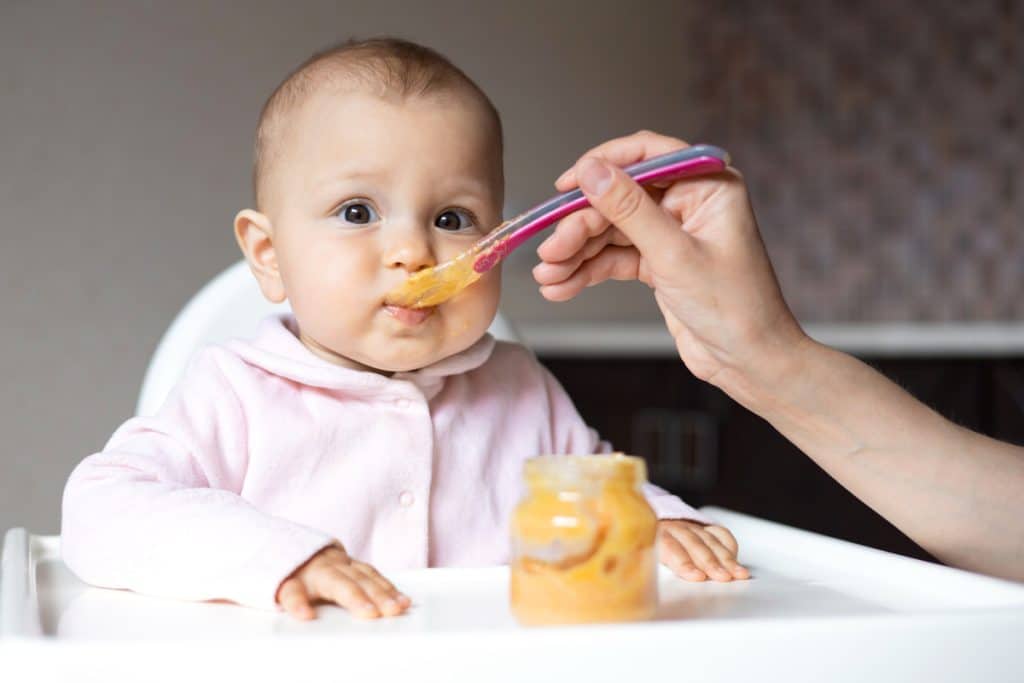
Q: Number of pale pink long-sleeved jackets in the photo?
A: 1